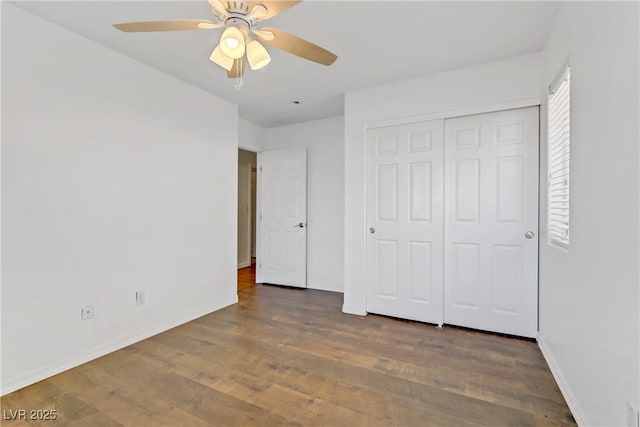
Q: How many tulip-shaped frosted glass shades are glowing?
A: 3